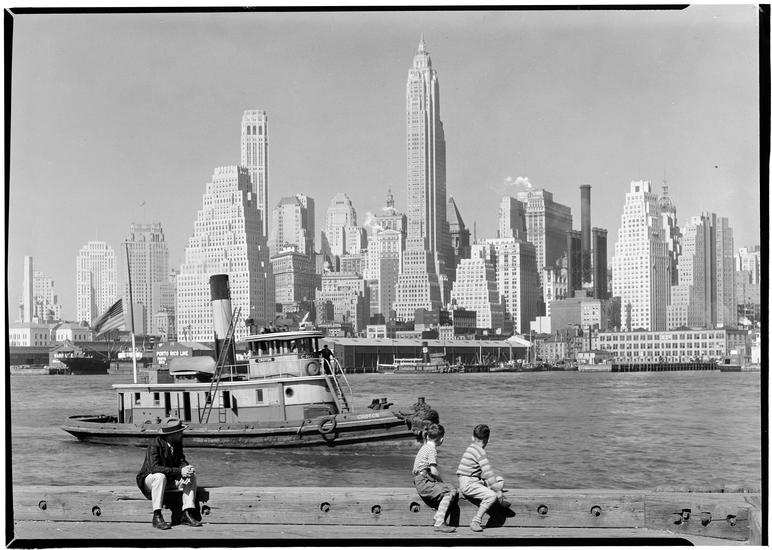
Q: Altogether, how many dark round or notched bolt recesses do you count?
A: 11